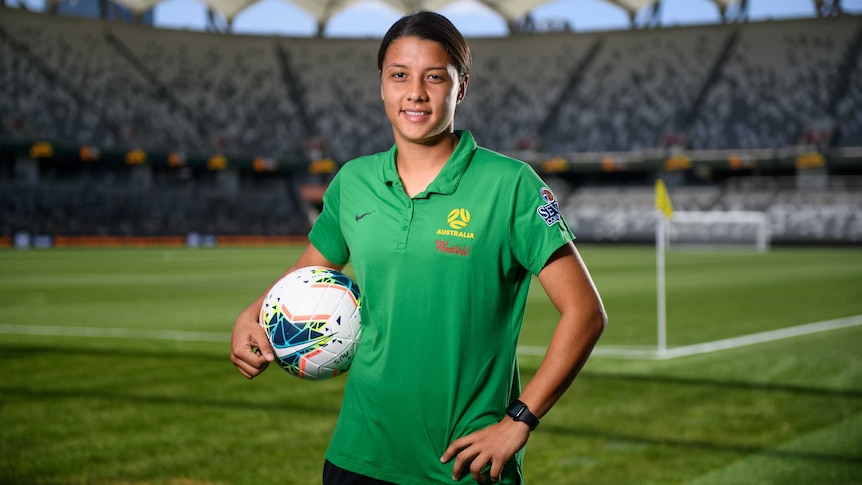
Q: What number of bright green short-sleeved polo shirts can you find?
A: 1